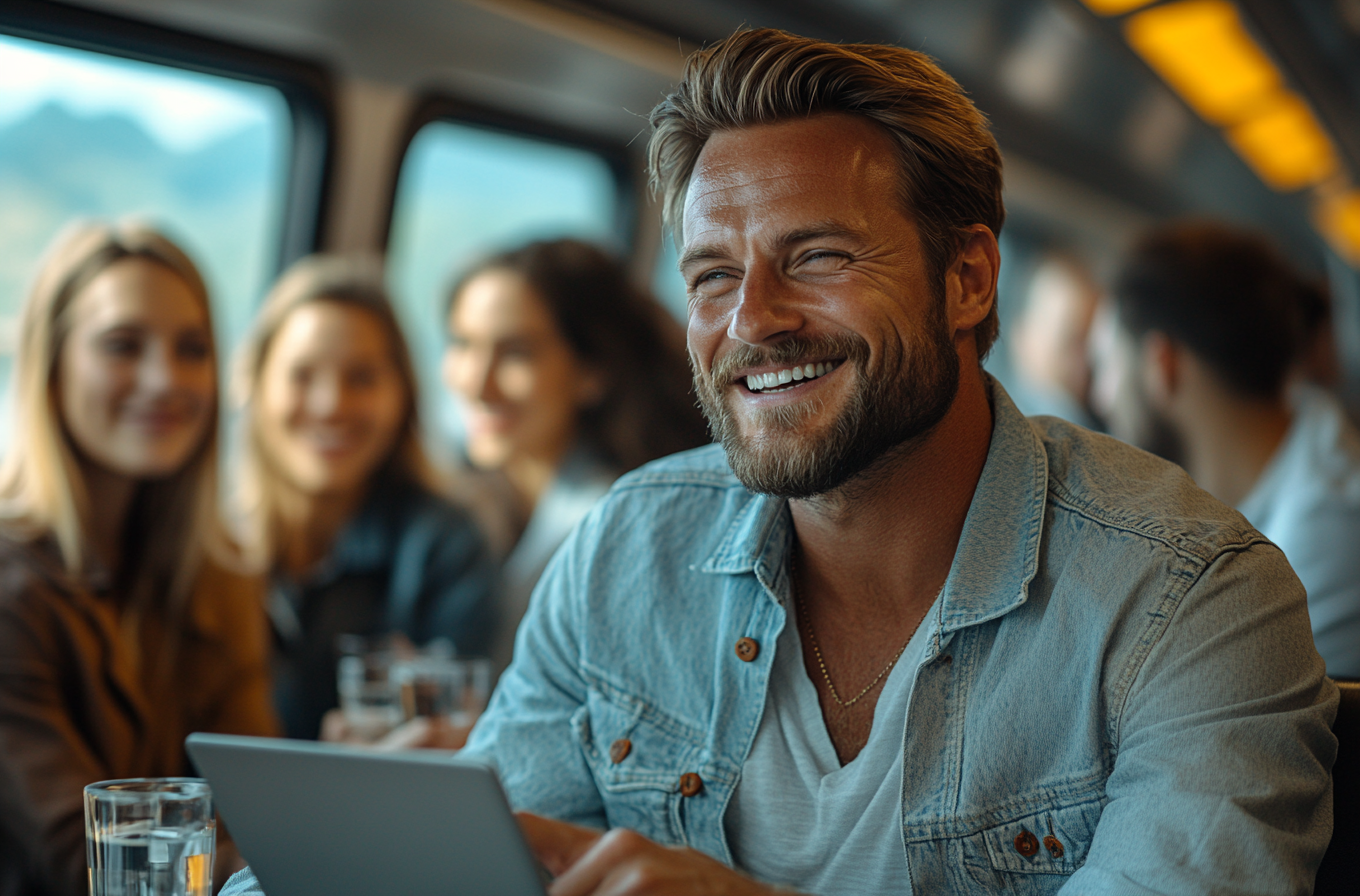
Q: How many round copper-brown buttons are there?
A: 5